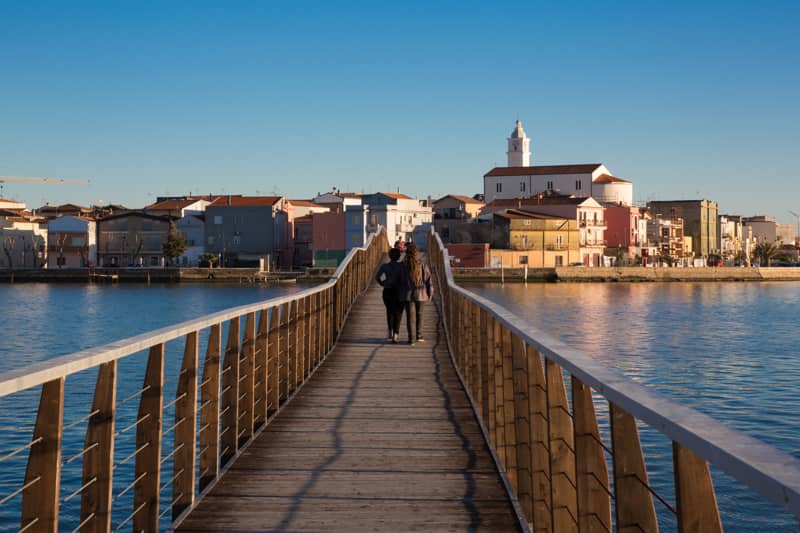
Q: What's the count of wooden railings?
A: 2